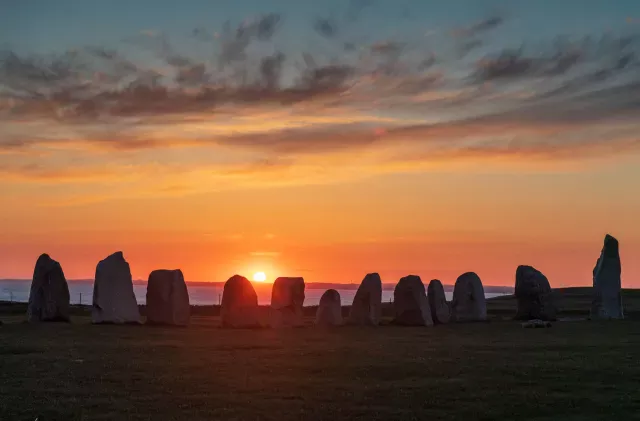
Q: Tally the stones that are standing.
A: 12